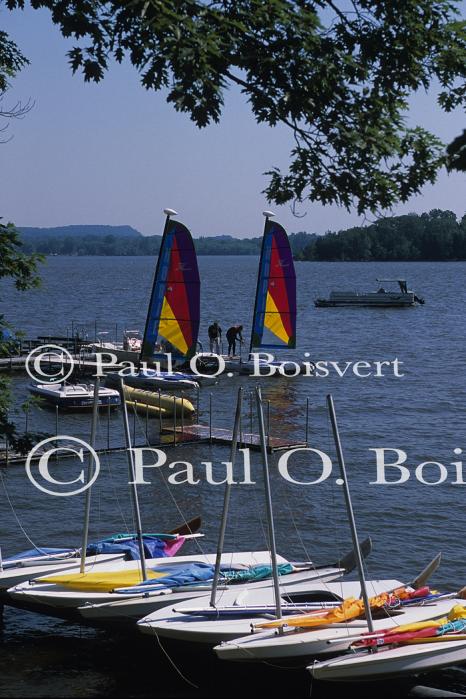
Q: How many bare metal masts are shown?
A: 5